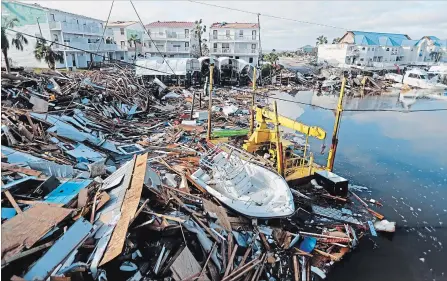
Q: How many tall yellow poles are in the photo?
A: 4